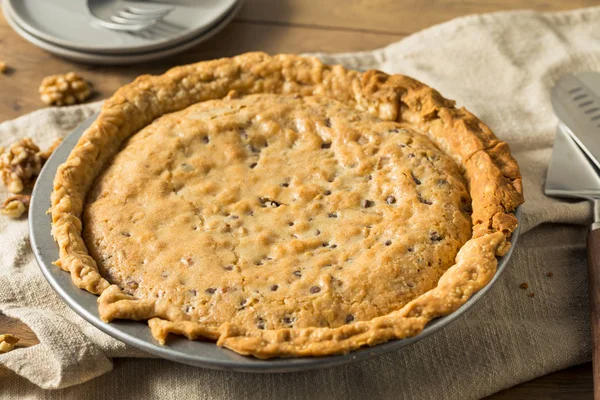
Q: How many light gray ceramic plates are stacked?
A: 2